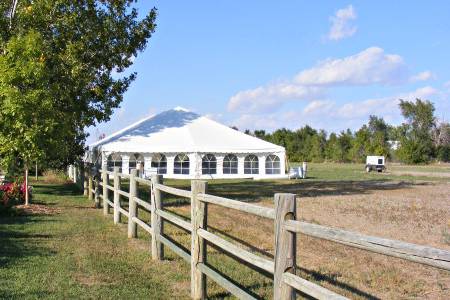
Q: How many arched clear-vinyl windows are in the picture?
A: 8